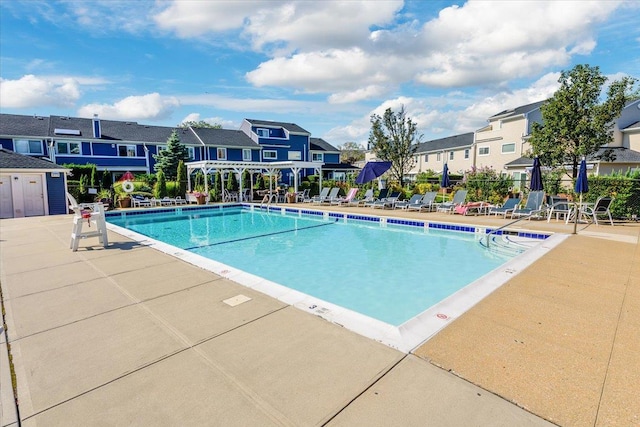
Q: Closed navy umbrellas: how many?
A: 3